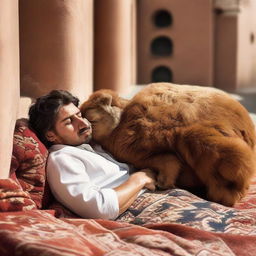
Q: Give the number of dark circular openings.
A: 3